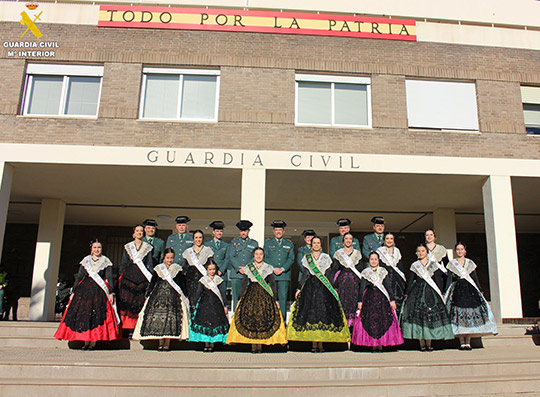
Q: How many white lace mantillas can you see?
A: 13